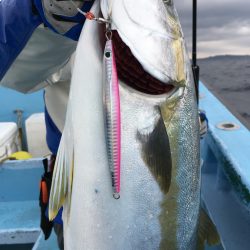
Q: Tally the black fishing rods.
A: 1